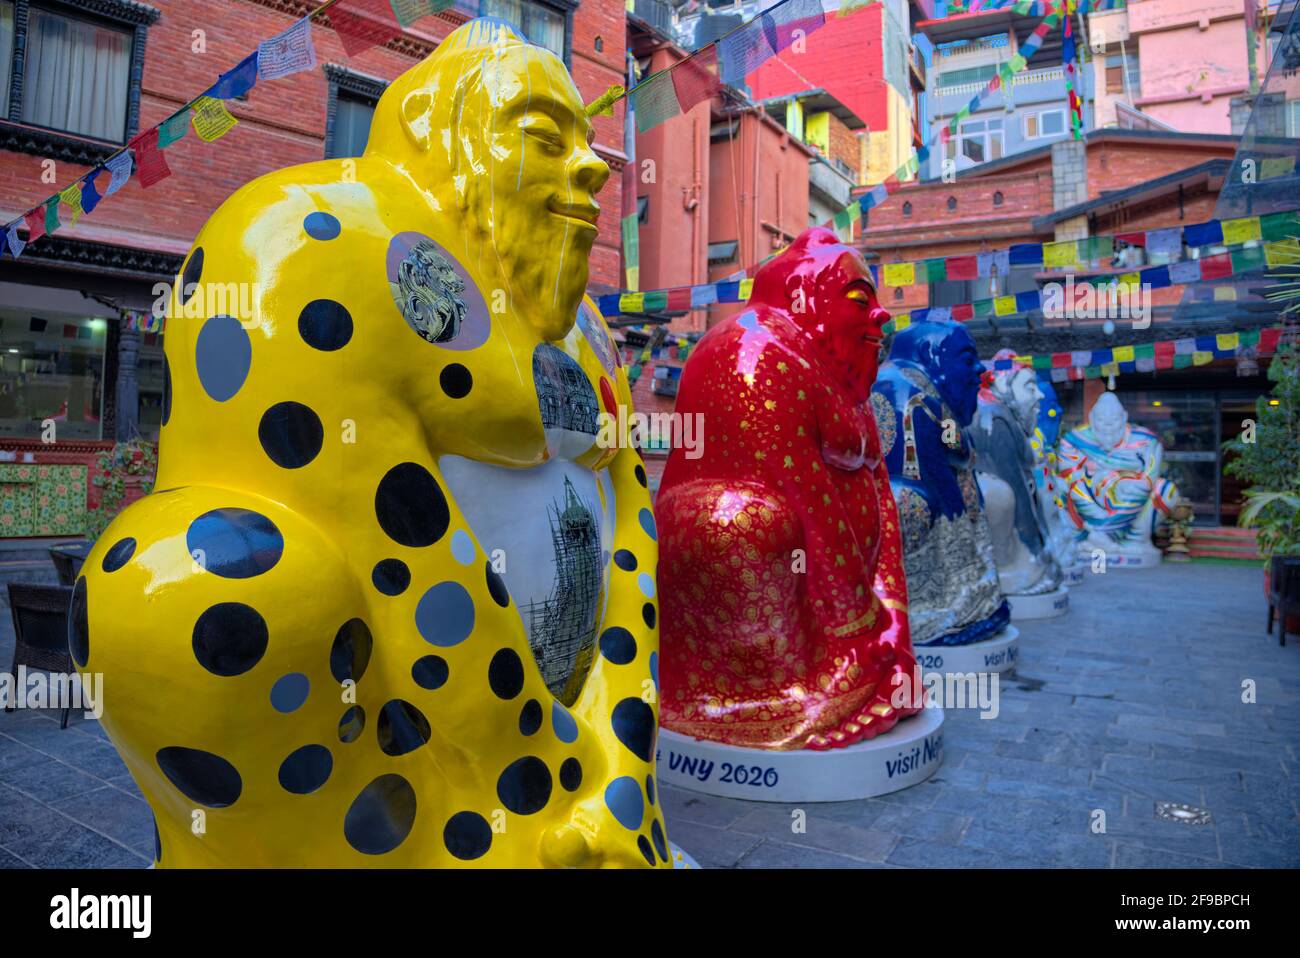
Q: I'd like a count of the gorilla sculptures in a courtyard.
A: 6